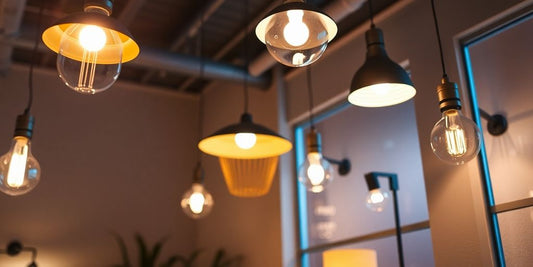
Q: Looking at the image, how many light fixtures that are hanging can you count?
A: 8